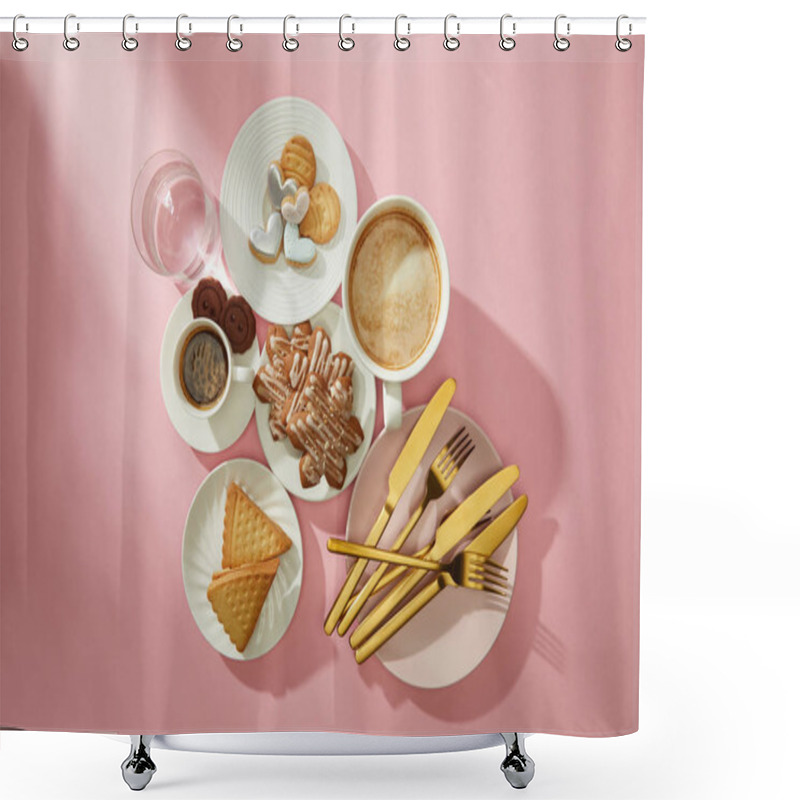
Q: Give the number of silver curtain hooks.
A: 12